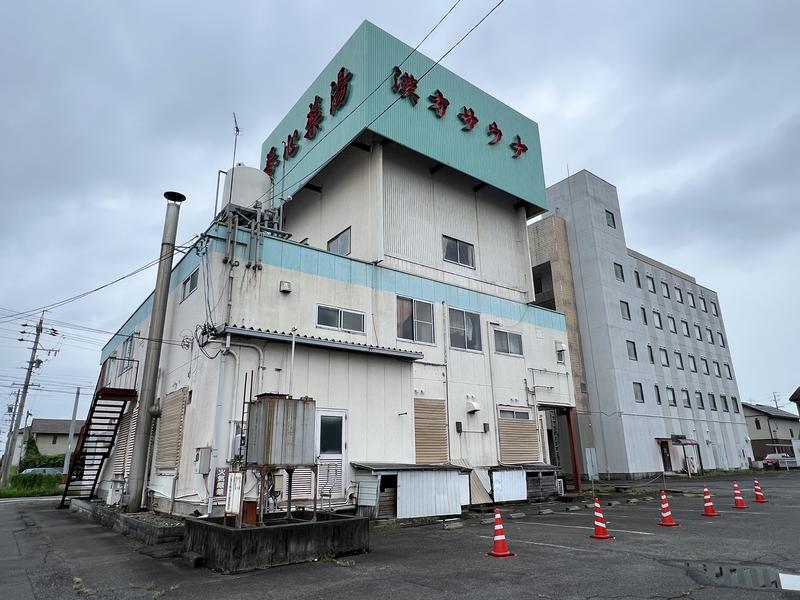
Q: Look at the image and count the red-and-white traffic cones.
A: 6